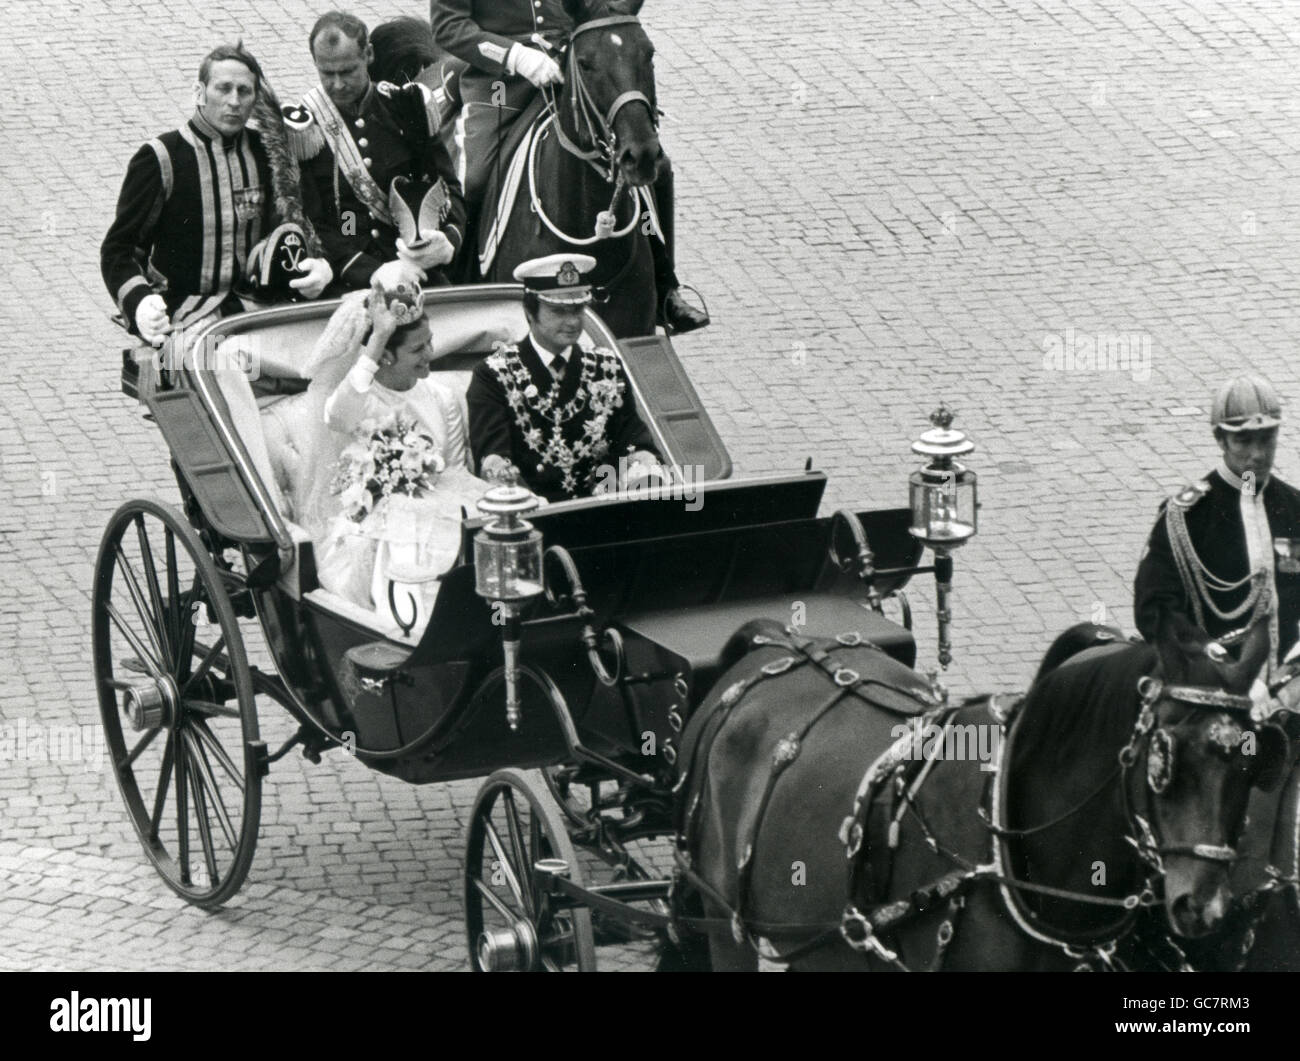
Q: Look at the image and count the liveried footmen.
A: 2